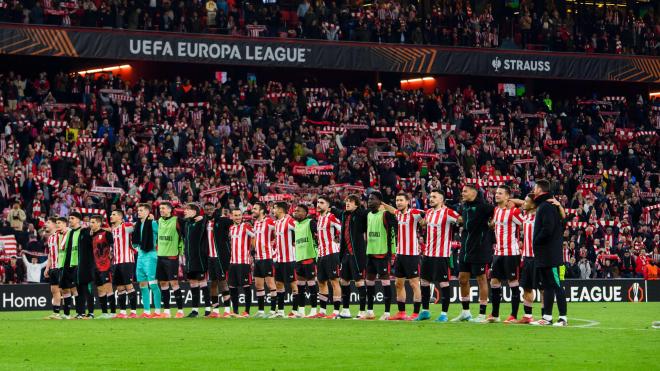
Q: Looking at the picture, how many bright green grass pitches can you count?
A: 1